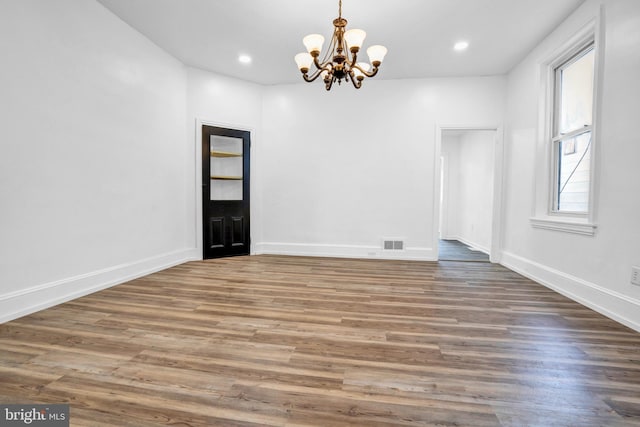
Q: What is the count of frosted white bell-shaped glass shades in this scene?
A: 6